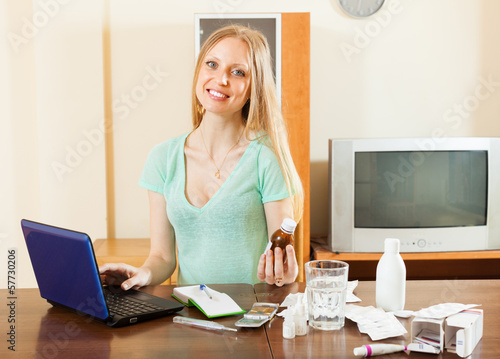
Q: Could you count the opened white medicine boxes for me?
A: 2